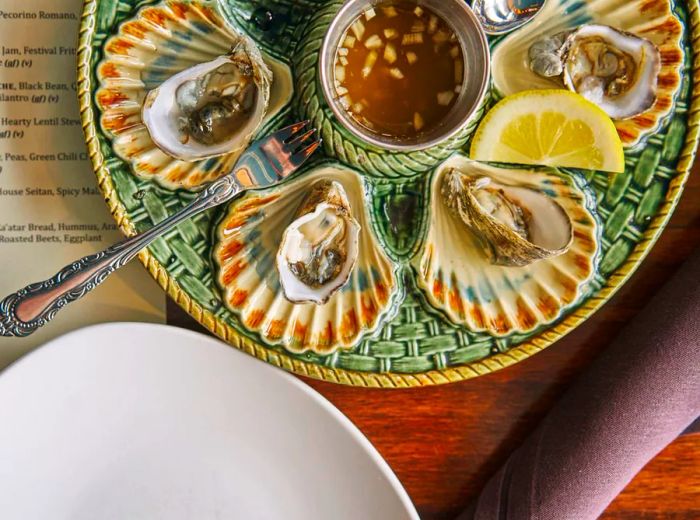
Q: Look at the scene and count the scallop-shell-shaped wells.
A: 4